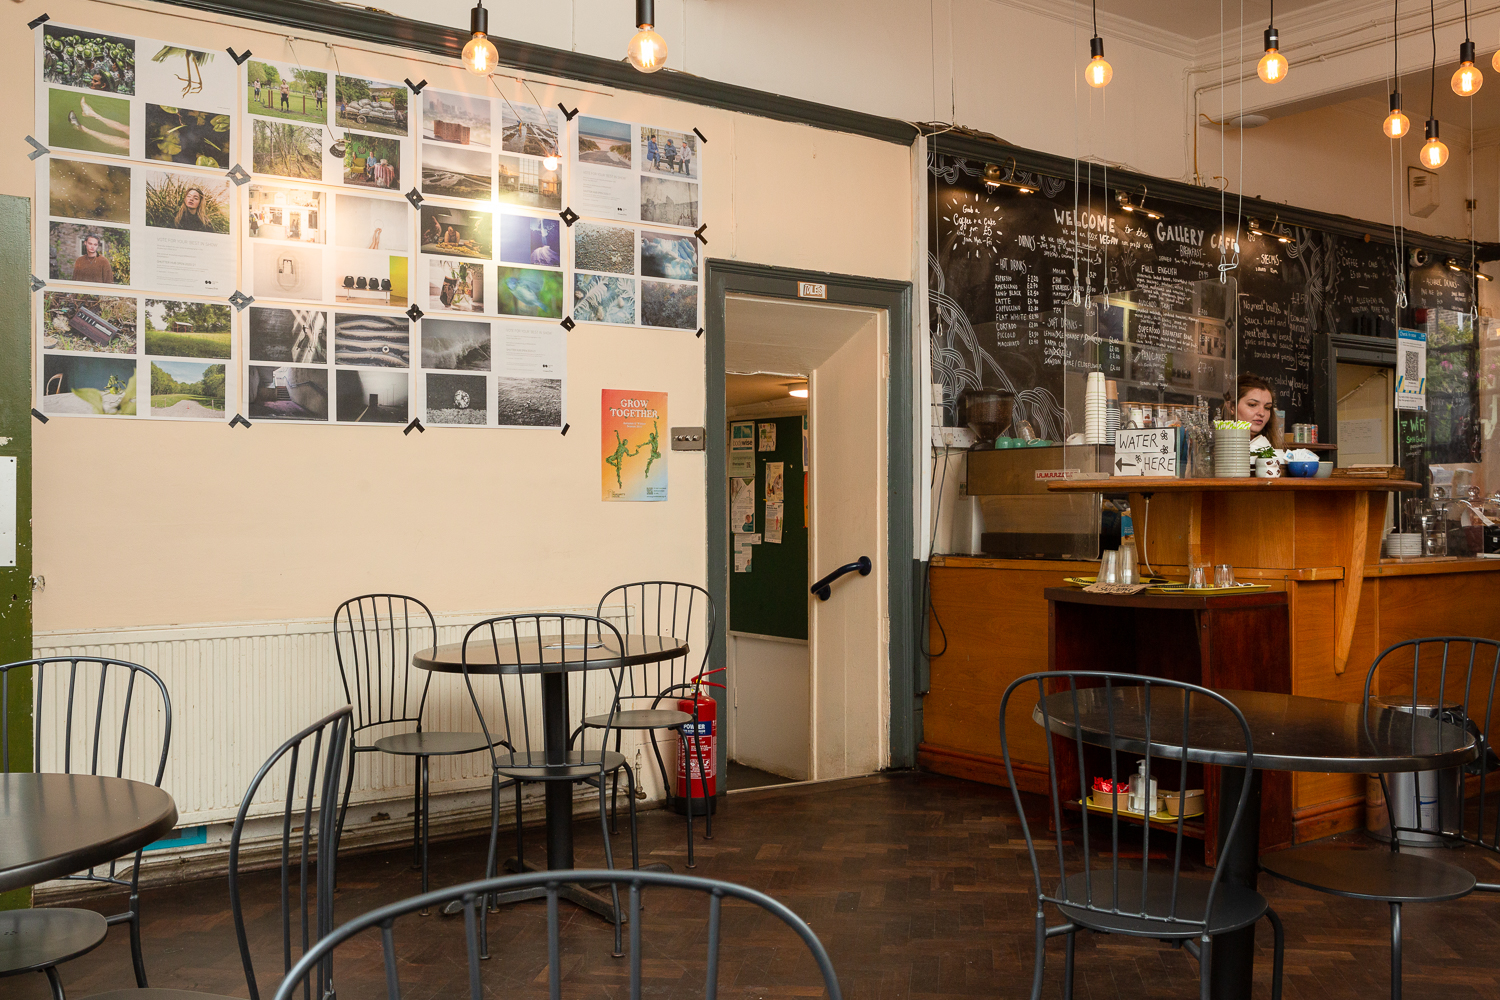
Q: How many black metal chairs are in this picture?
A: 8